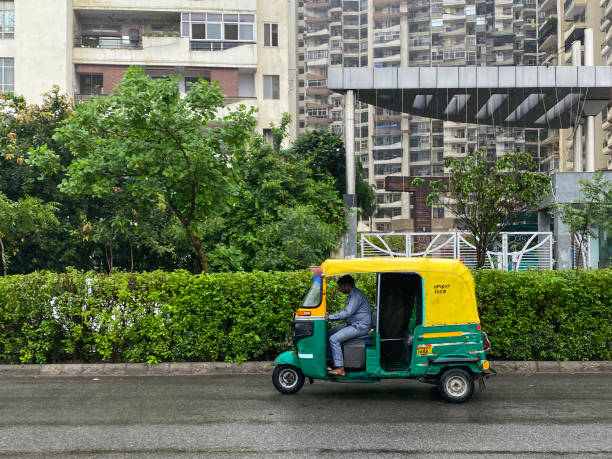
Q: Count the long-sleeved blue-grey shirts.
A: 1